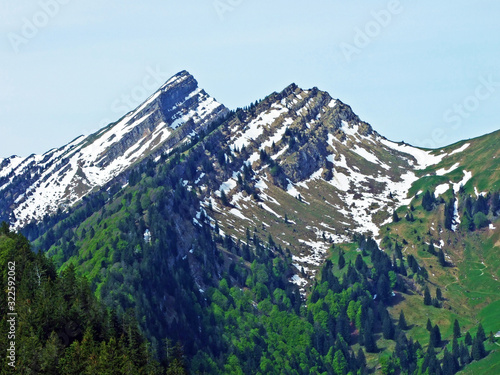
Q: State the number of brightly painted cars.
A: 0